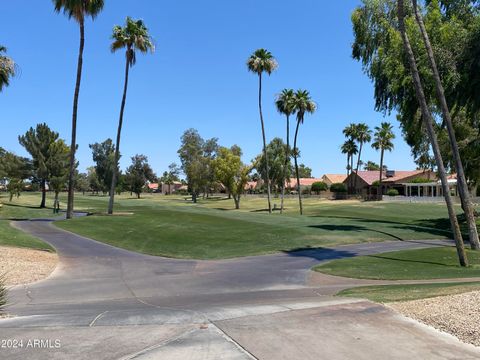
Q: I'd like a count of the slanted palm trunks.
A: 2